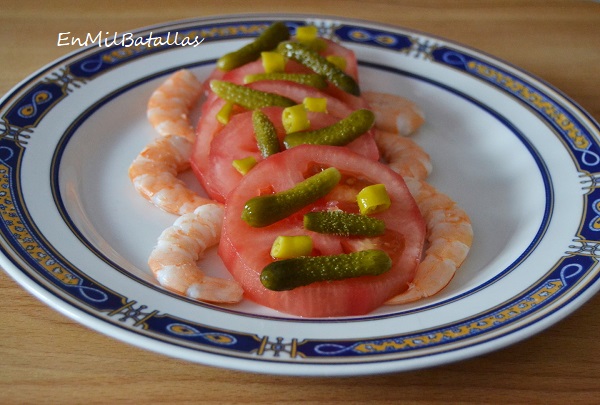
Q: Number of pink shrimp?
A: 6